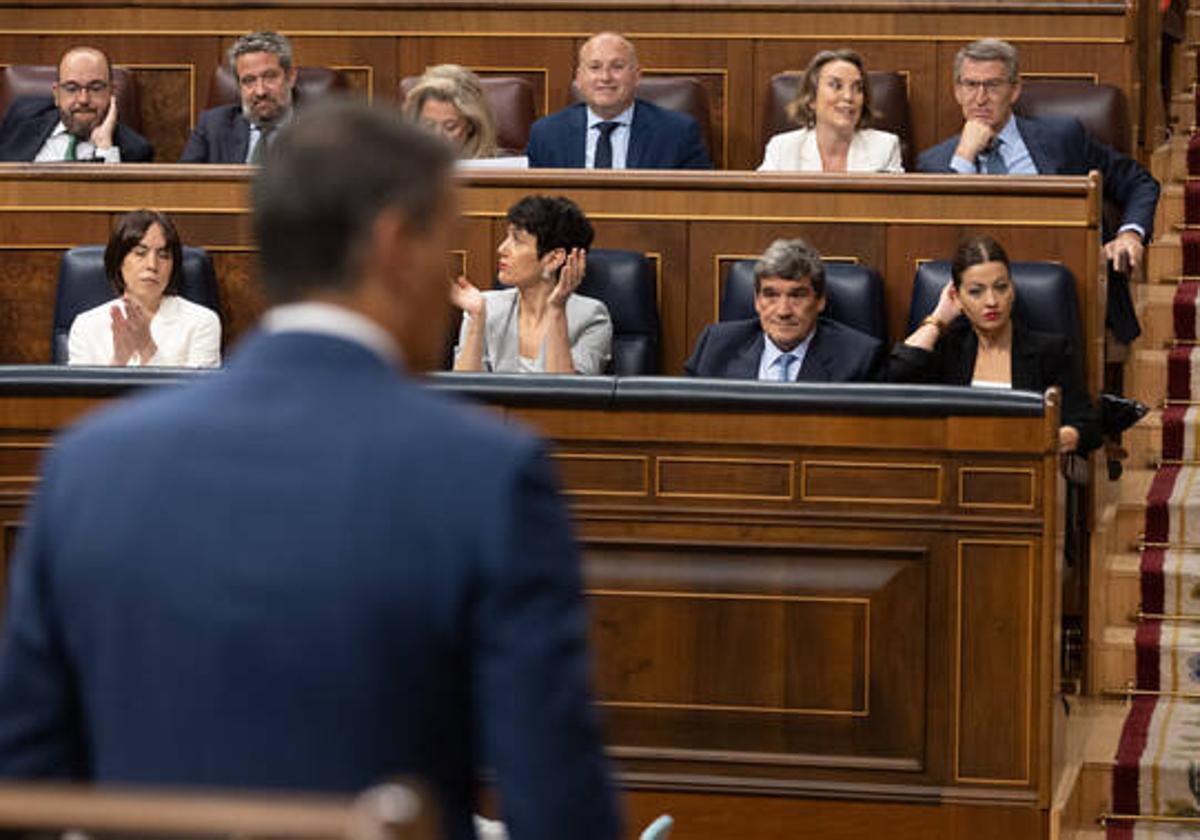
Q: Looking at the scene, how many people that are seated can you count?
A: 10